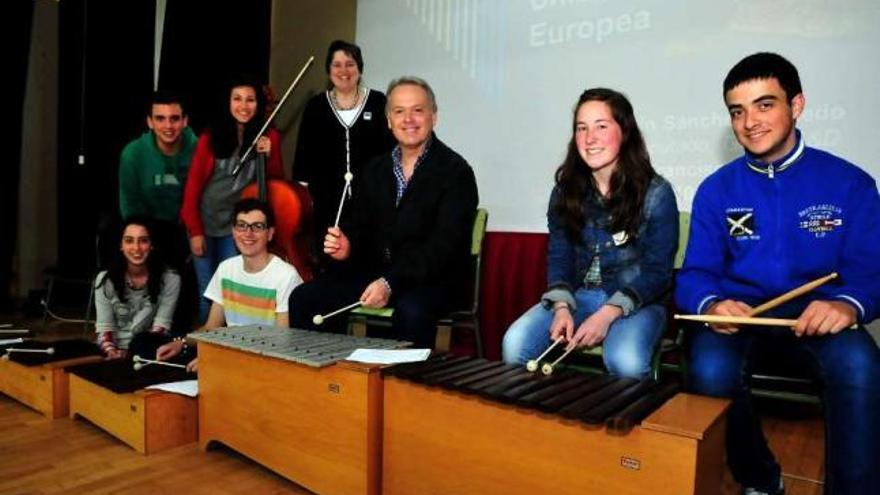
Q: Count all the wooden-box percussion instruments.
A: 4